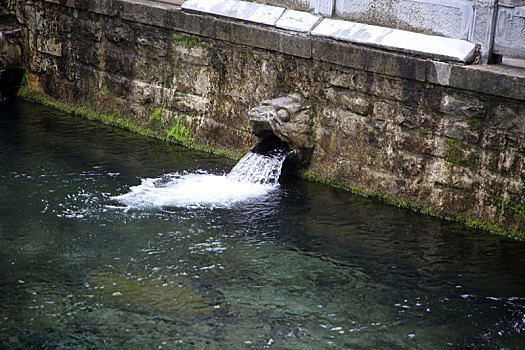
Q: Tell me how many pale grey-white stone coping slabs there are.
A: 3